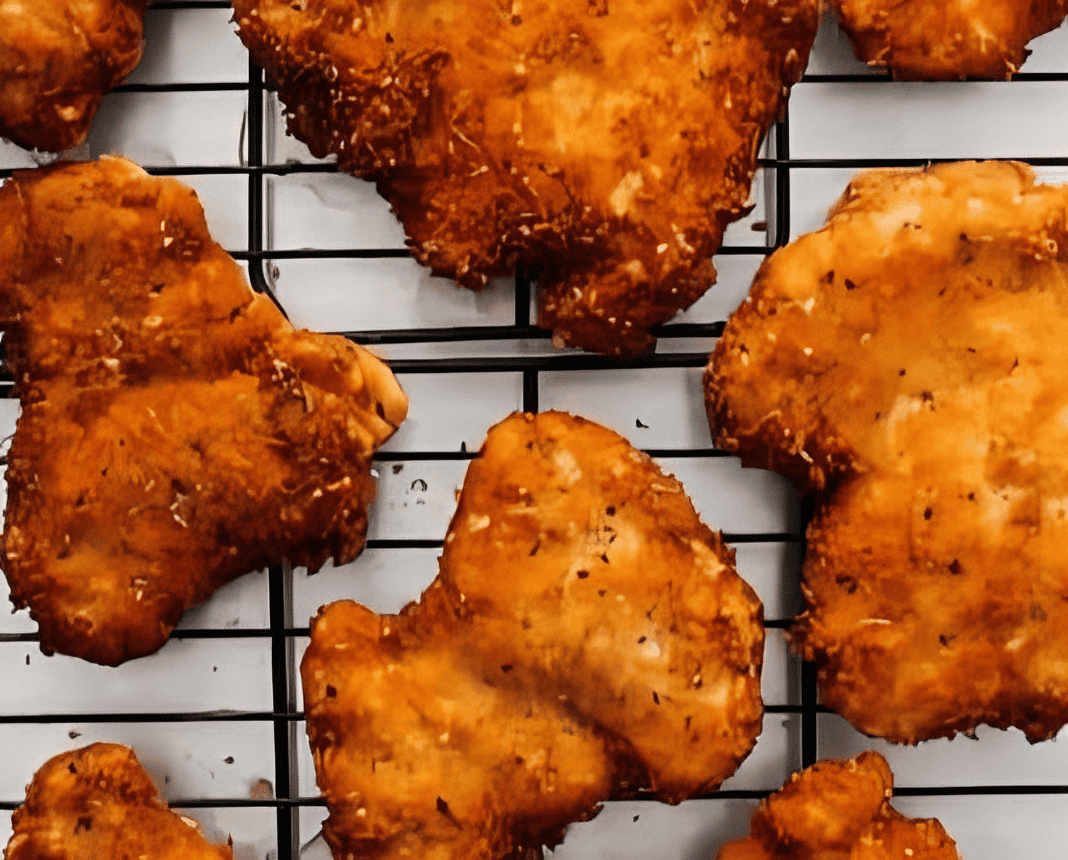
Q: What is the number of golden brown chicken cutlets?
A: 8